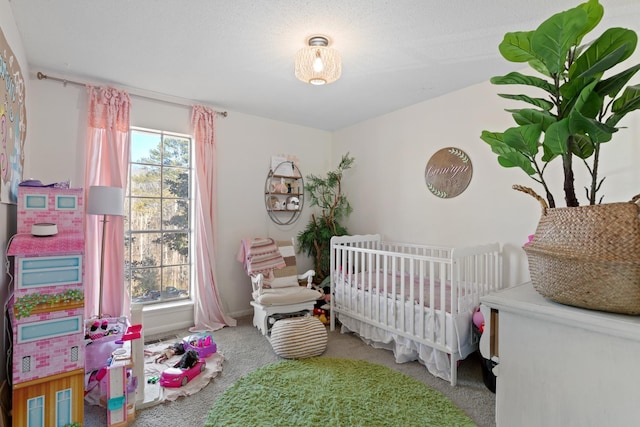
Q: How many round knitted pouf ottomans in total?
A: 1